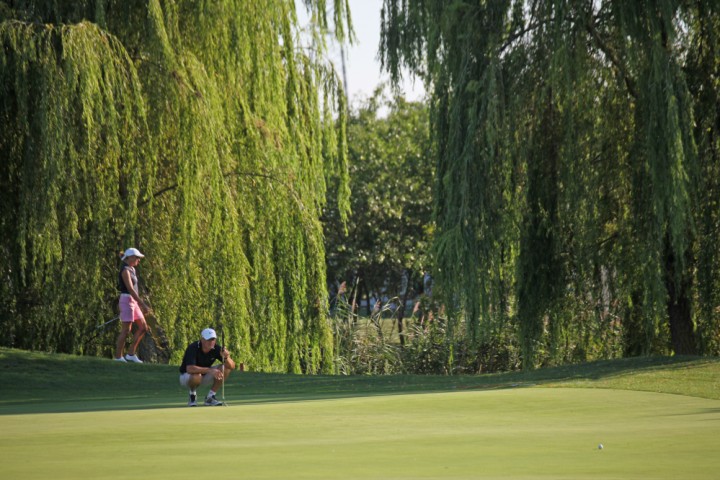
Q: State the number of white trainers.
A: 2